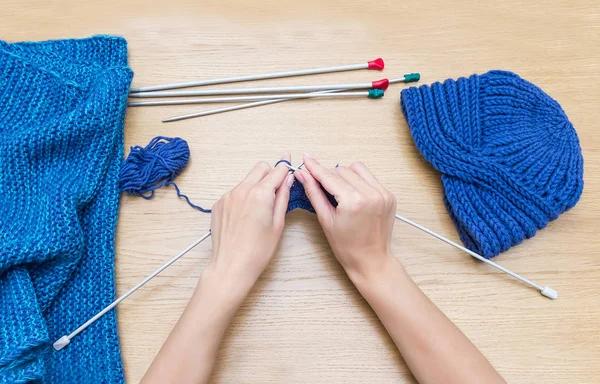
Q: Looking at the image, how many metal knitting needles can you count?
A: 6